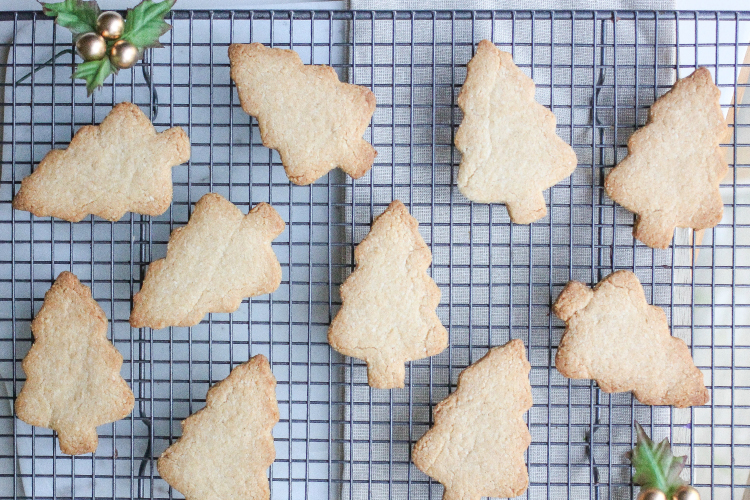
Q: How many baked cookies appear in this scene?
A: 10